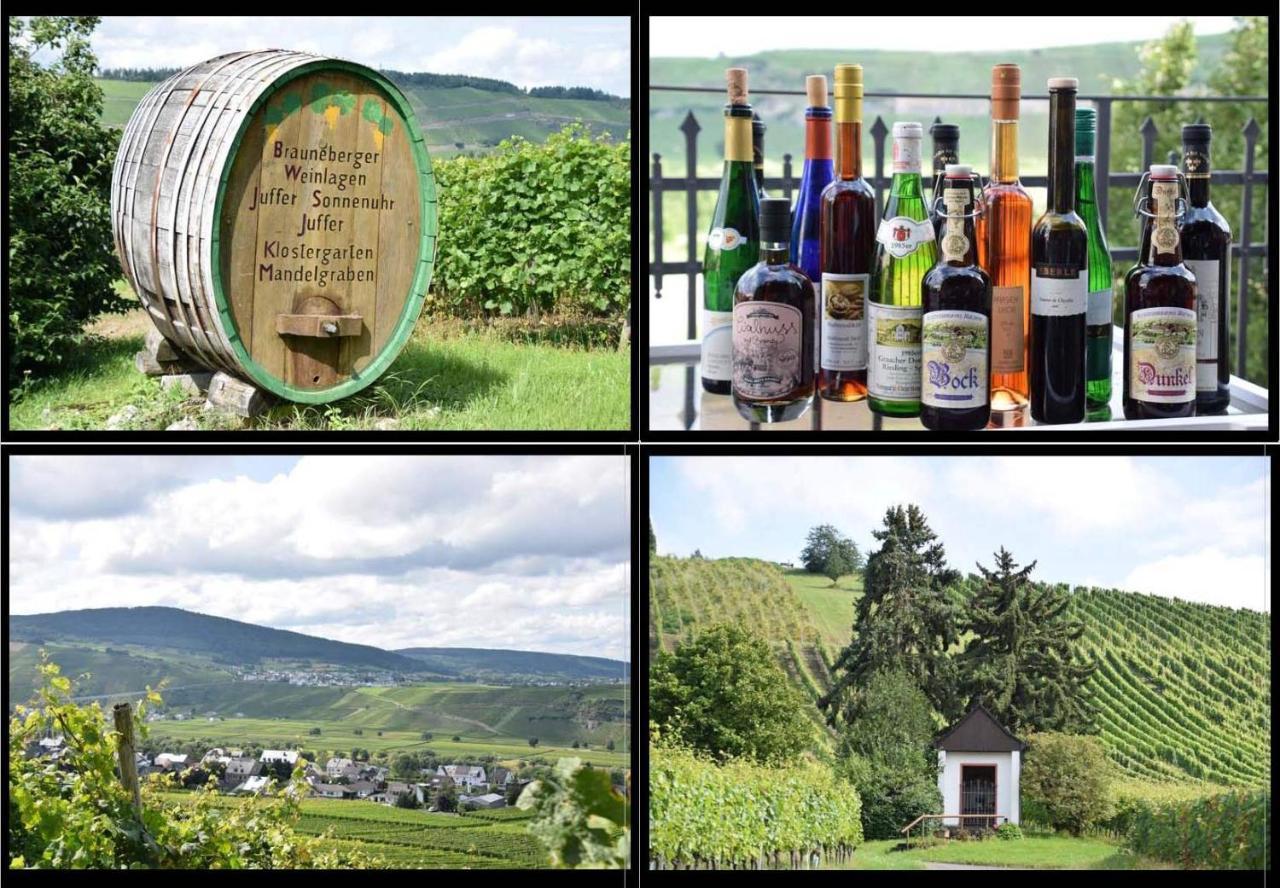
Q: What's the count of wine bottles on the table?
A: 13